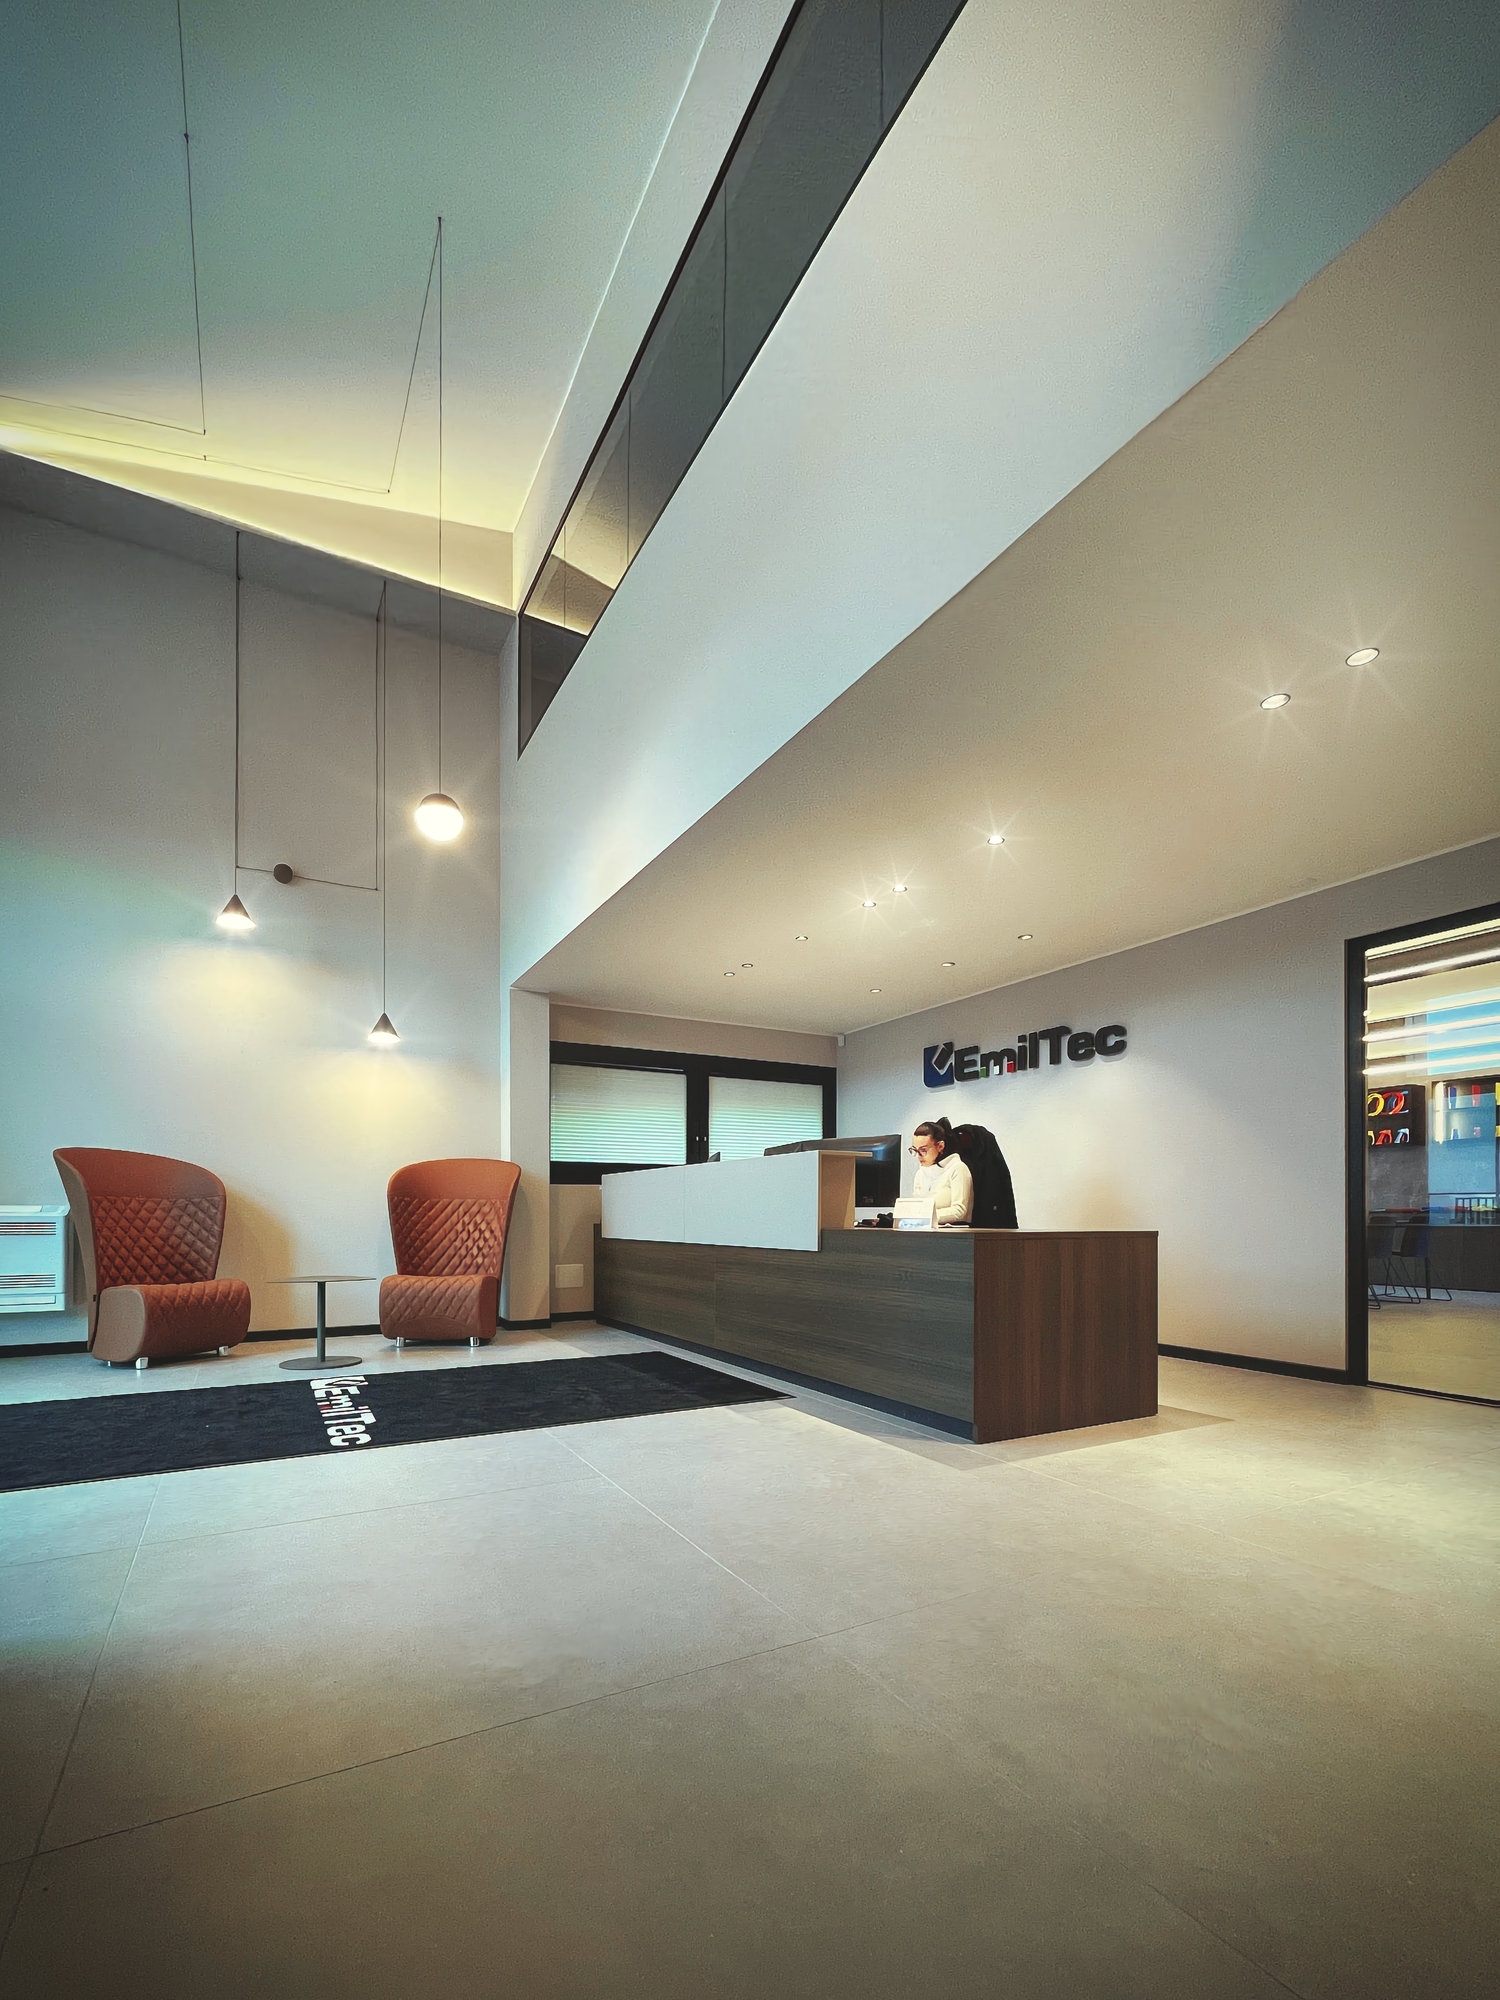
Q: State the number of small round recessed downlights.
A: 11